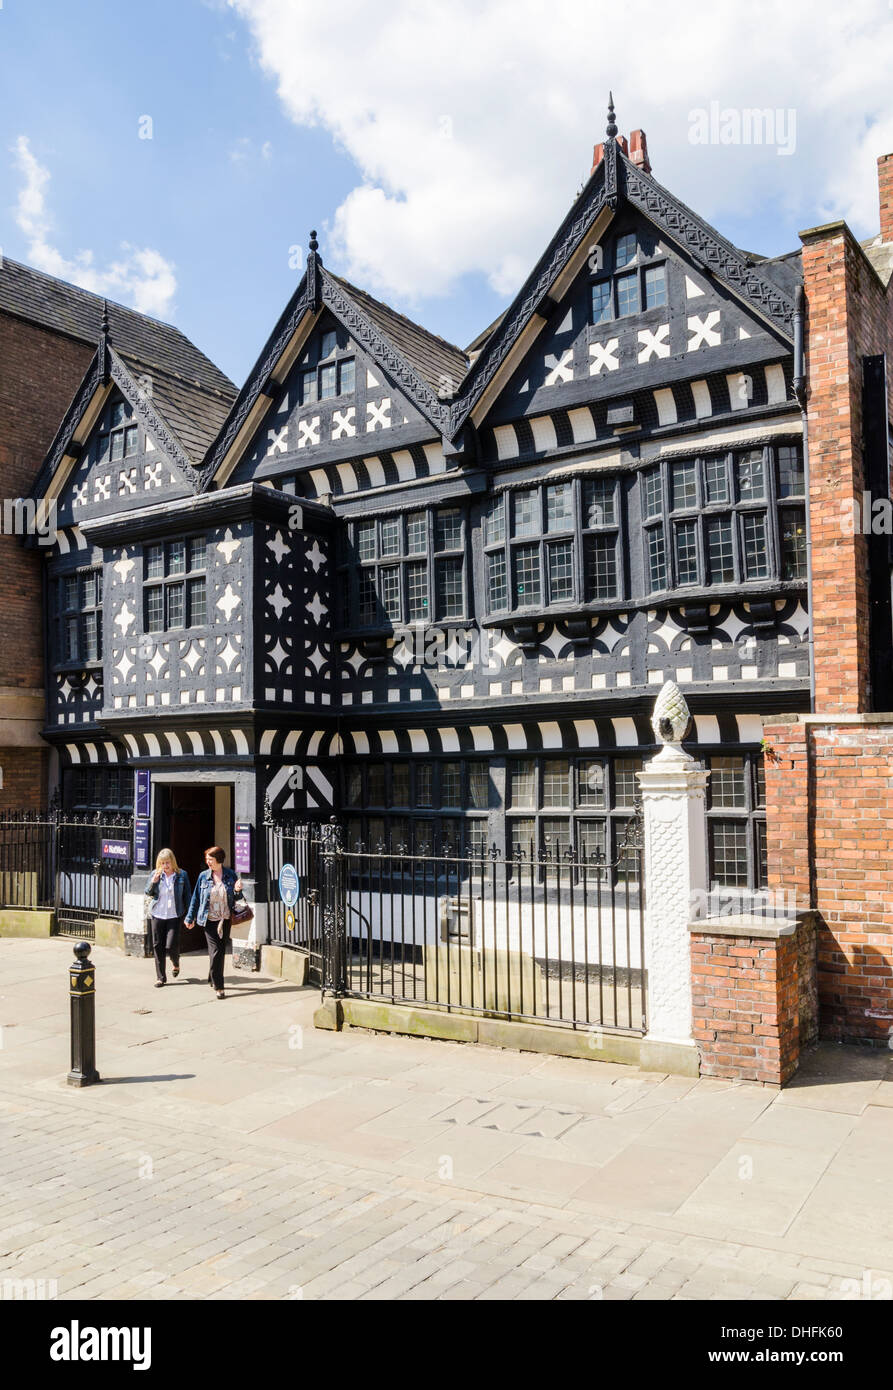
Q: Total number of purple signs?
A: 4